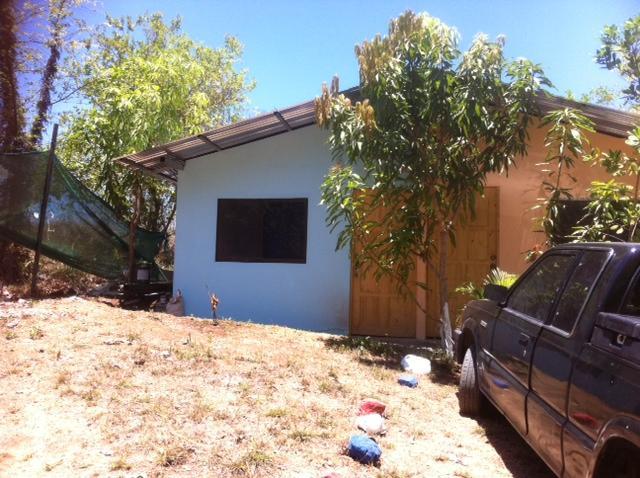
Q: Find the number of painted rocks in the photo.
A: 5